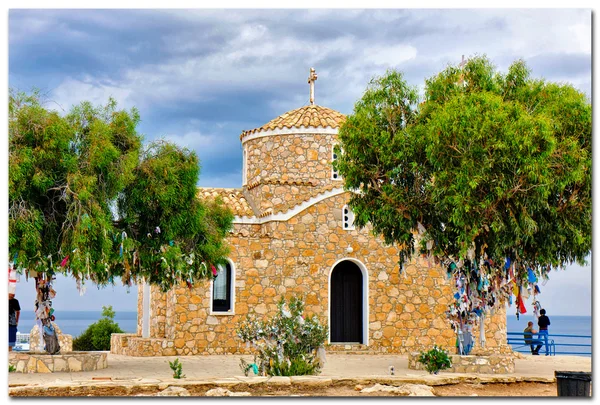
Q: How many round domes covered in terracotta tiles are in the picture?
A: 1